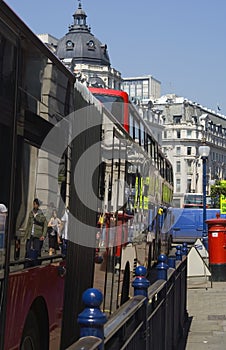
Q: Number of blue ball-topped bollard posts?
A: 5